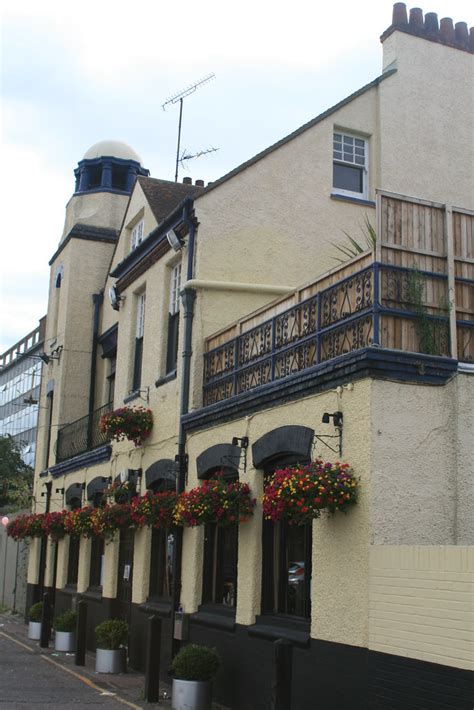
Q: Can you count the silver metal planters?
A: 4